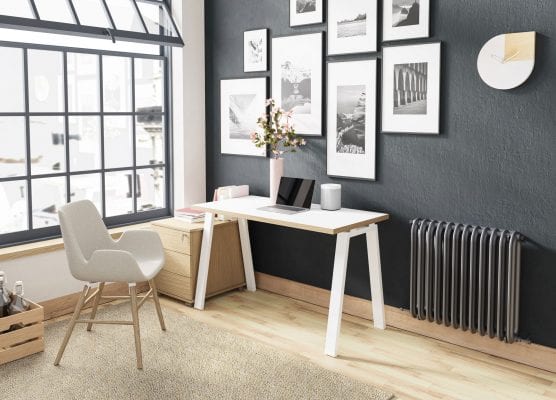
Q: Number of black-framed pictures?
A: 8